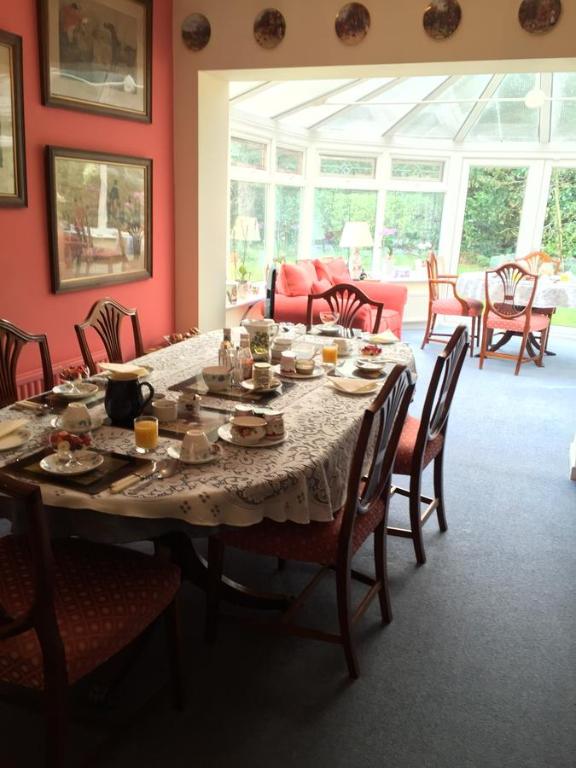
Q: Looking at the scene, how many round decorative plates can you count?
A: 5